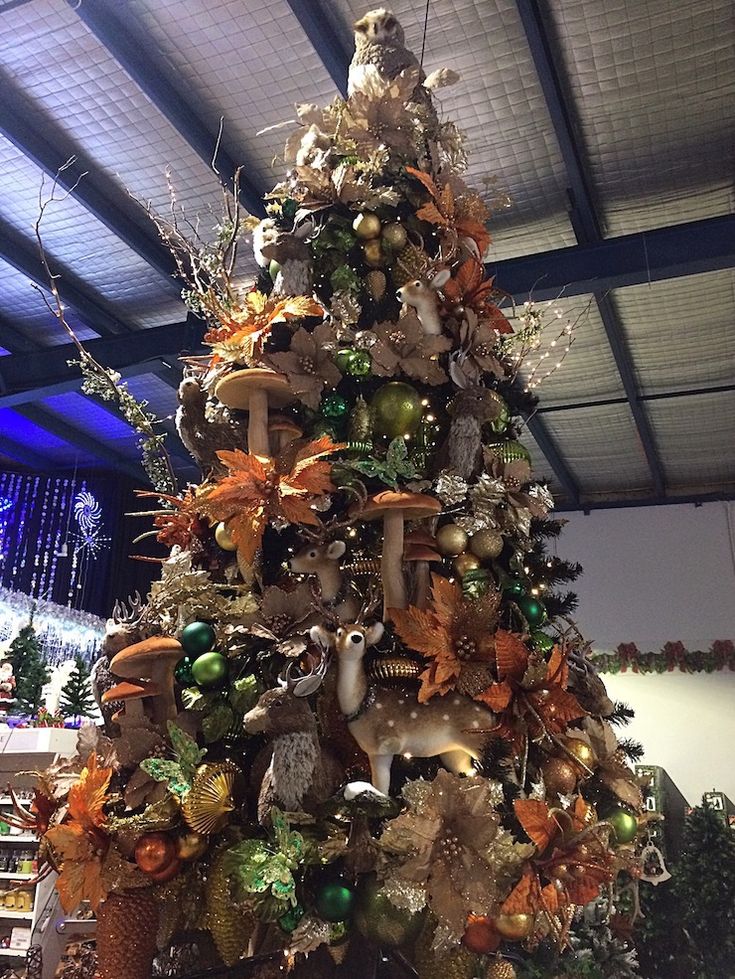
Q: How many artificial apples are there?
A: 0